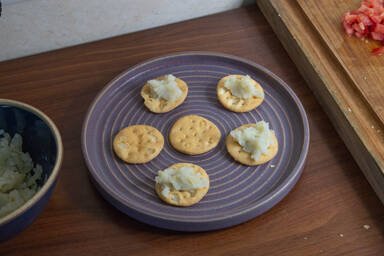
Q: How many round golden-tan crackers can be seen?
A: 6